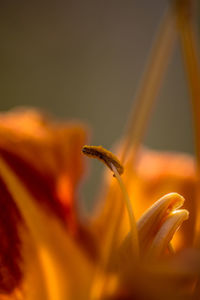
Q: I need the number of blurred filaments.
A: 2